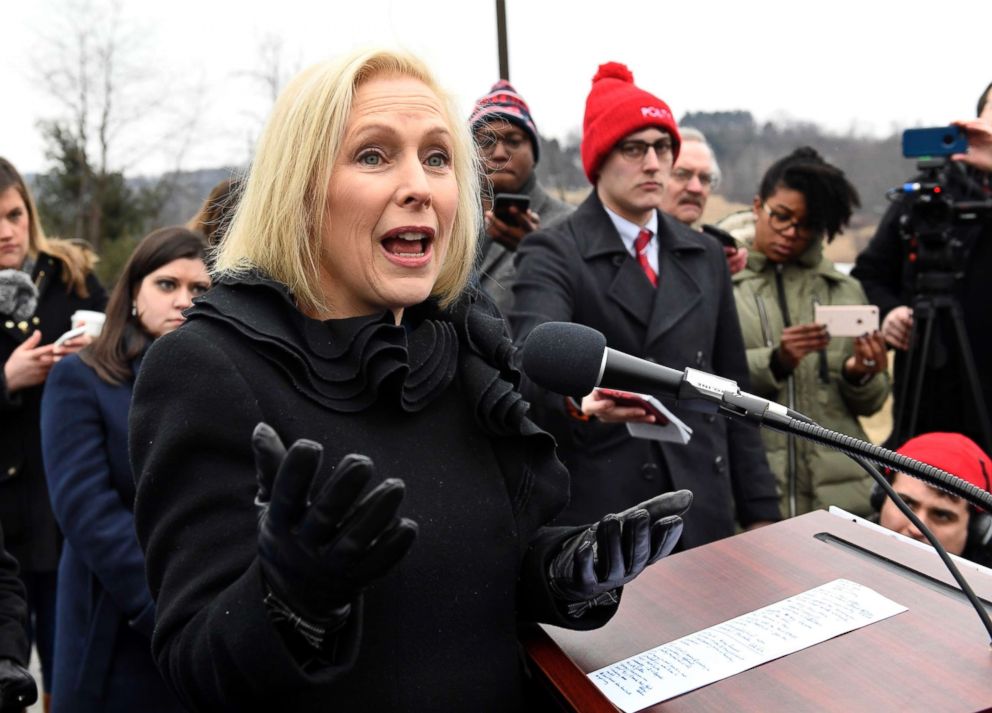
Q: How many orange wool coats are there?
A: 0